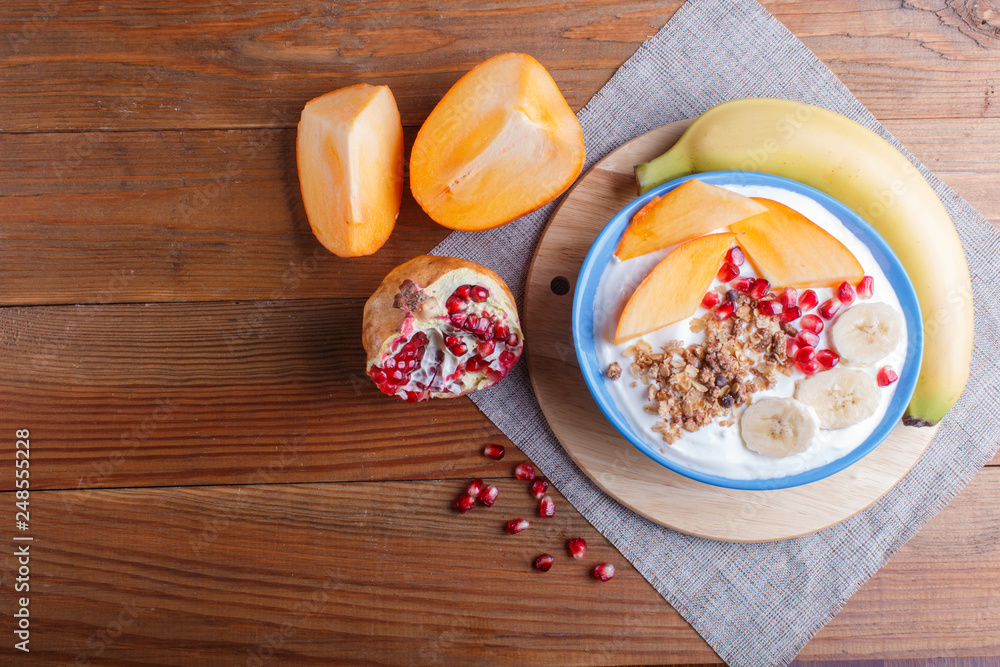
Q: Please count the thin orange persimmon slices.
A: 3